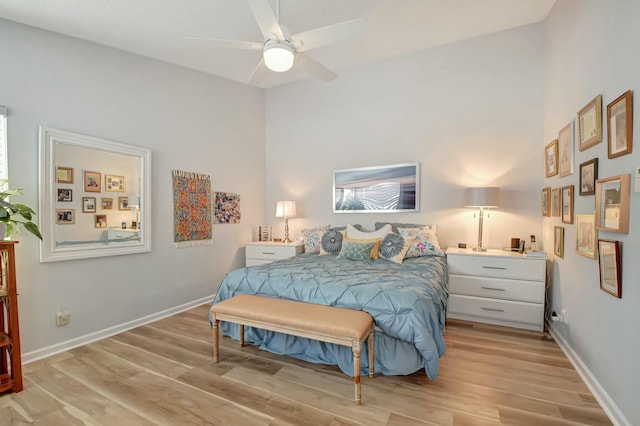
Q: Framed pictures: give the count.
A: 13